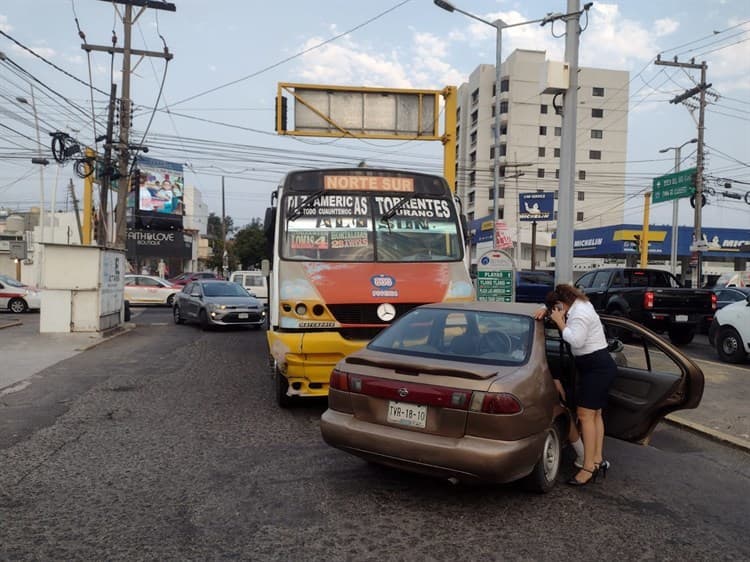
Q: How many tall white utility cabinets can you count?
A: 1